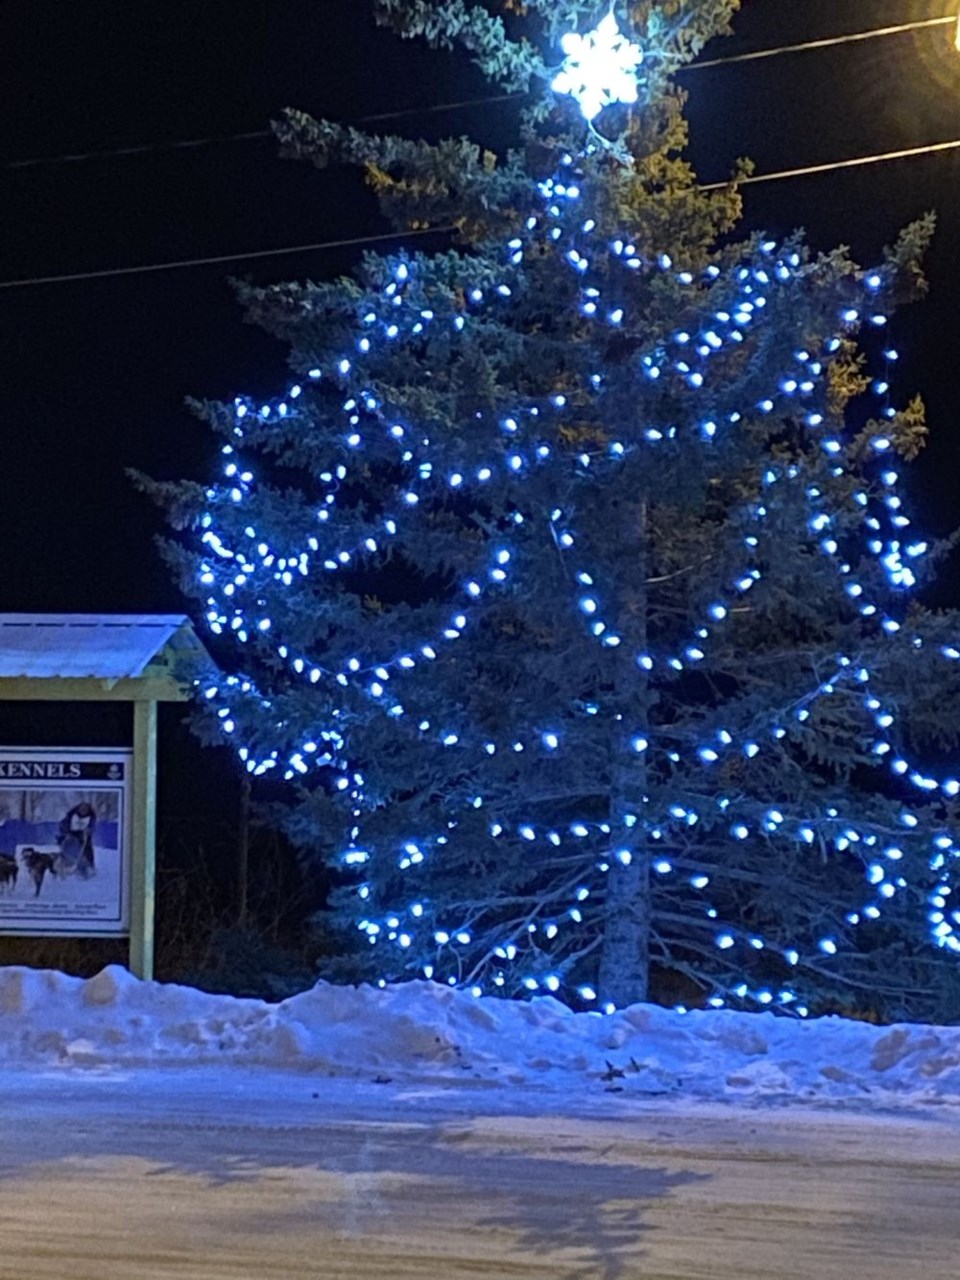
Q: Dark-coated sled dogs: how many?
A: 2